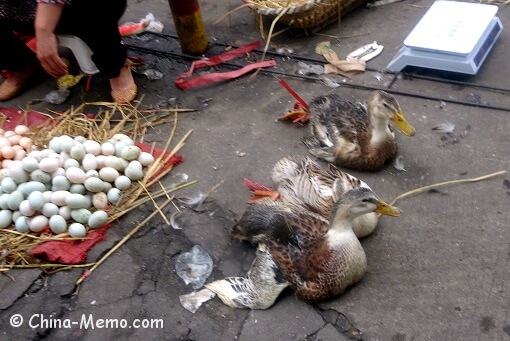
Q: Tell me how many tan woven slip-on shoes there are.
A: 2